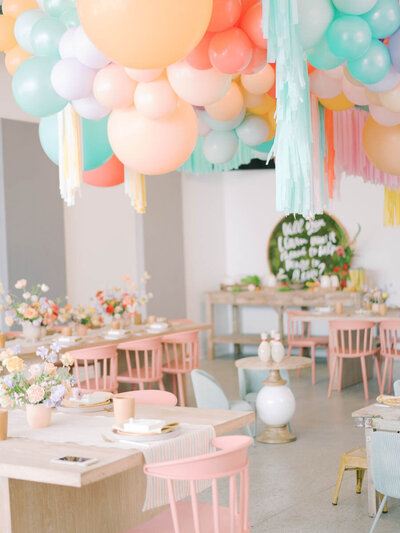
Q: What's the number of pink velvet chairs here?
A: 0